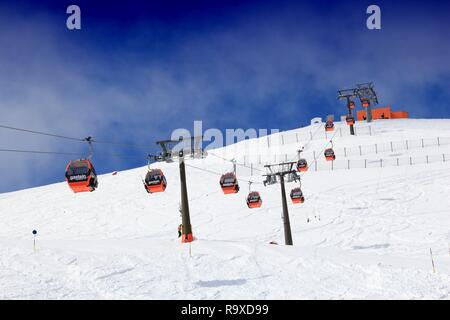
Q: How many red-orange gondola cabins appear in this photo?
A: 11